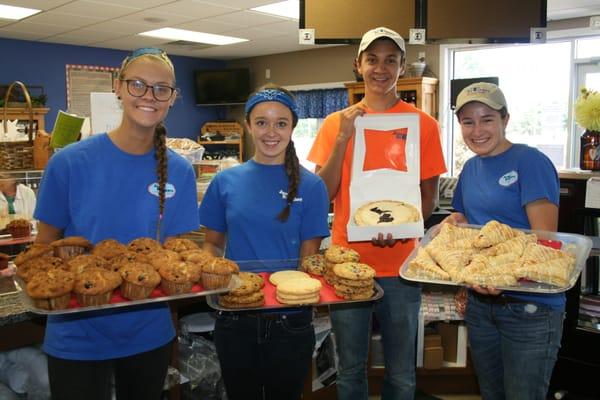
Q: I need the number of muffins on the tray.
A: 15